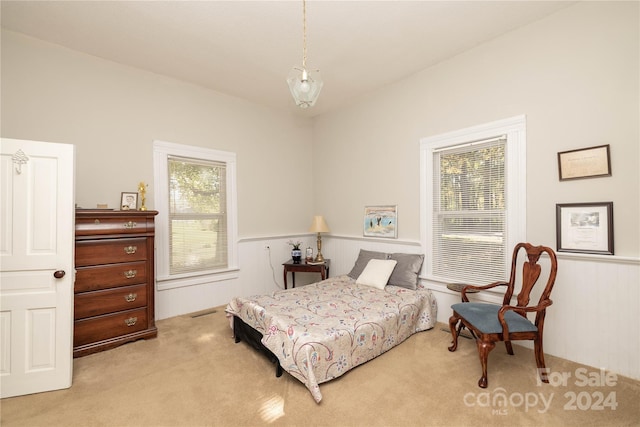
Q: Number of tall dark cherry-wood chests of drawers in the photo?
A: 1